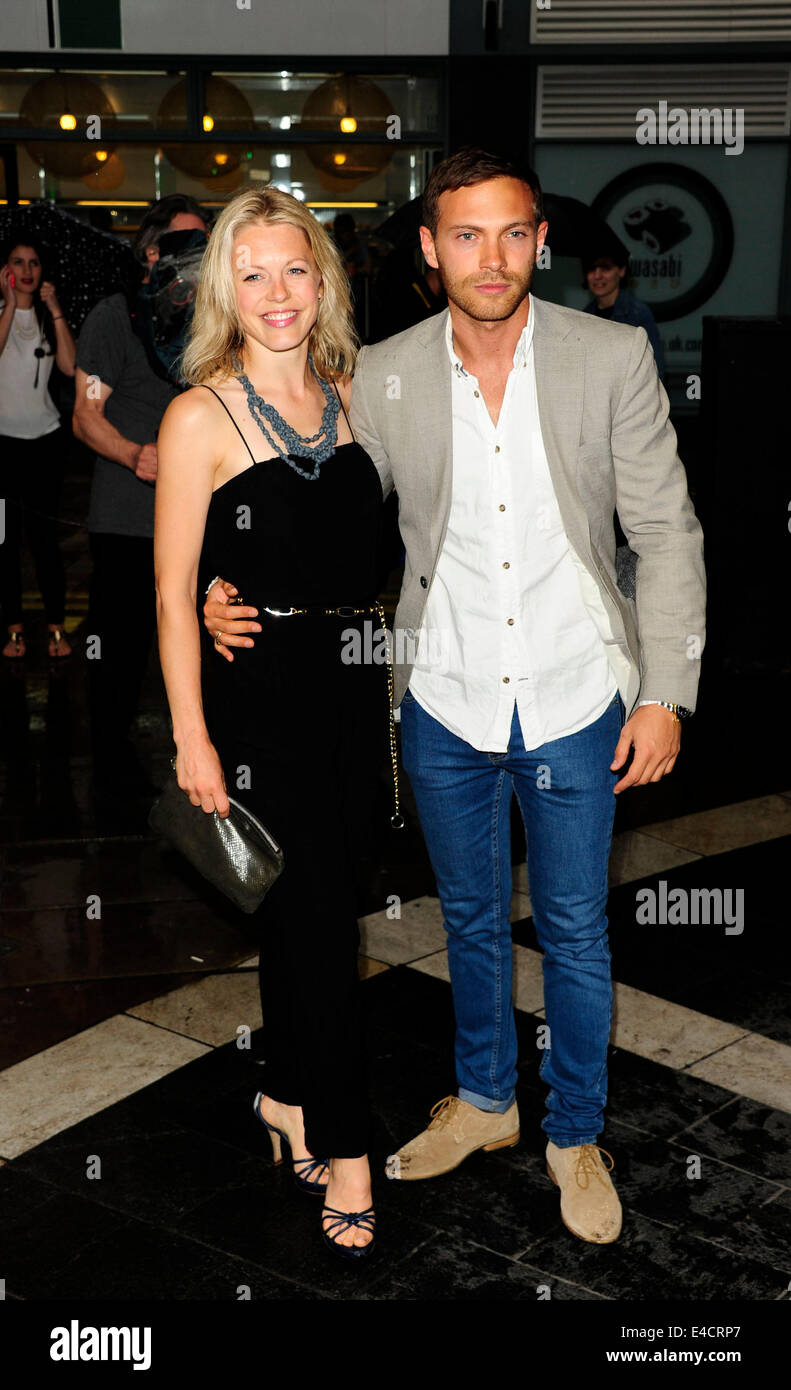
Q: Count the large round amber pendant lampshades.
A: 3